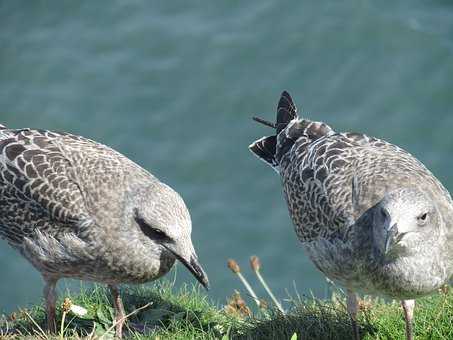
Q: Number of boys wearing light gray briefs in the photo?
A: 0